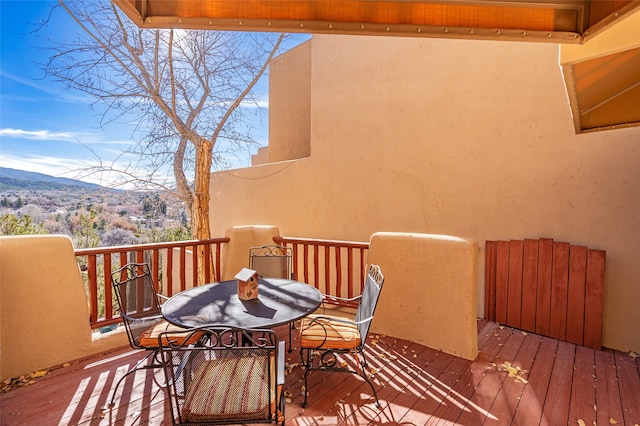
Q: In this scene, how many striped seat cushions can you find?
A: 3